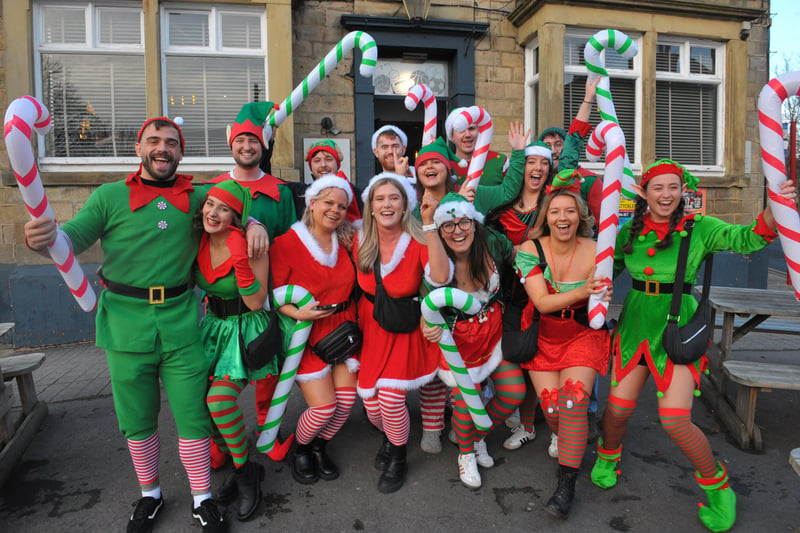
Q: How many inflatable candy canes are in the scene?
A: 9